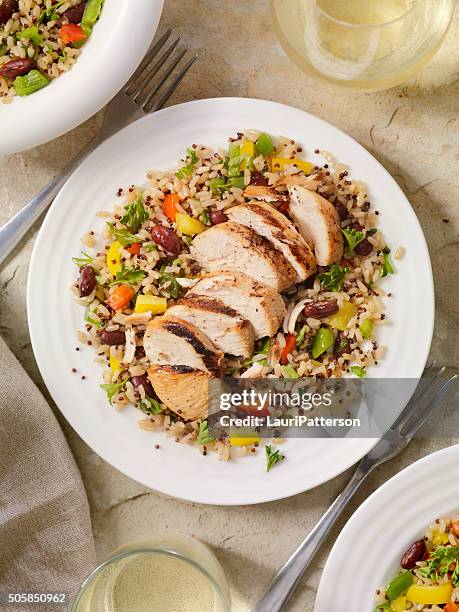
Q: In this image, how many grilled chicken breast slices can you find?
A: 7